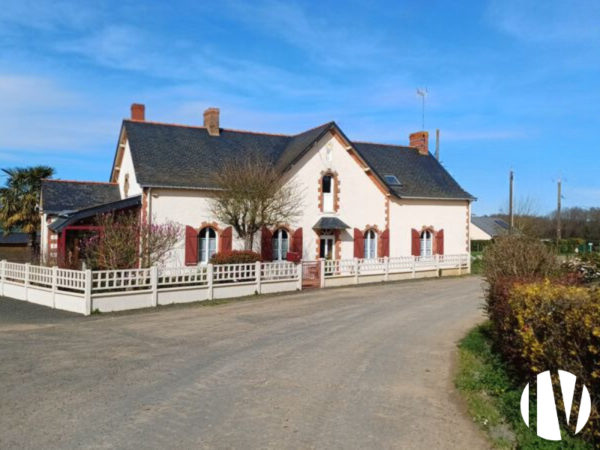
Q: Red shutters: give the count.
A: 8